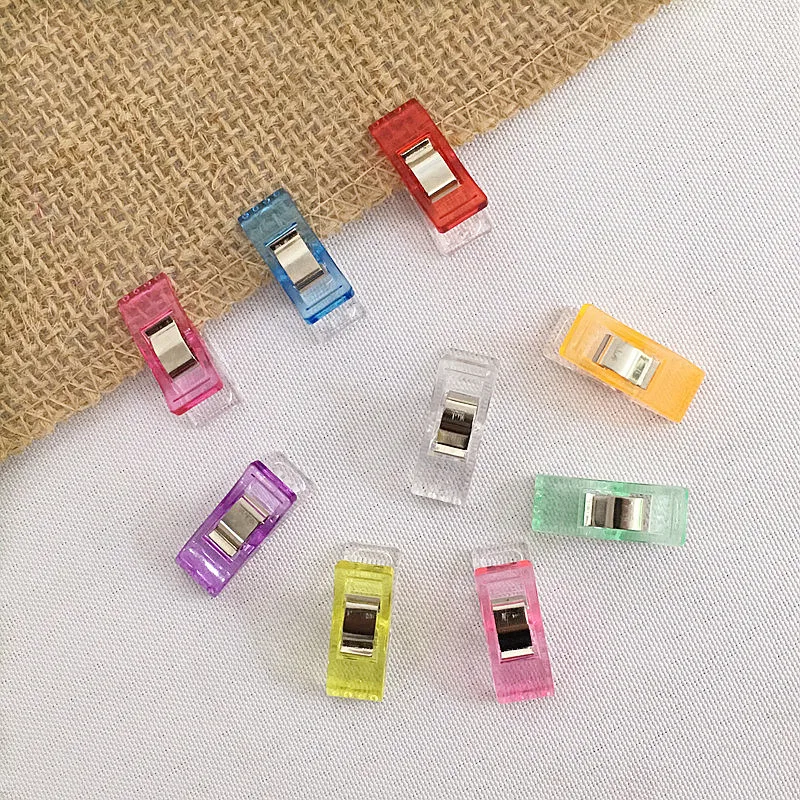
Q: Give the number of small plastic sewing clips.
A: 9